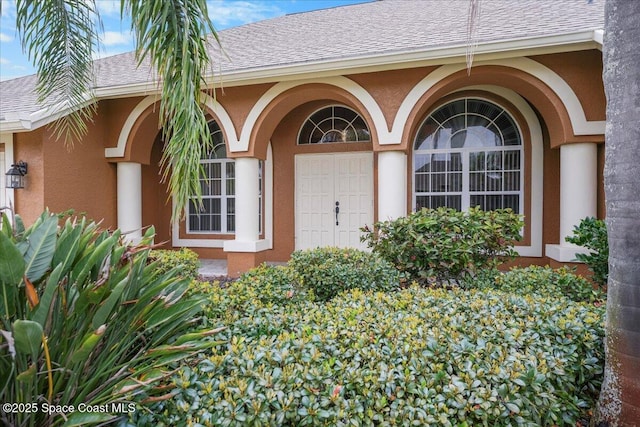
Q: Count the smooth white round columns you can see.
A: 4